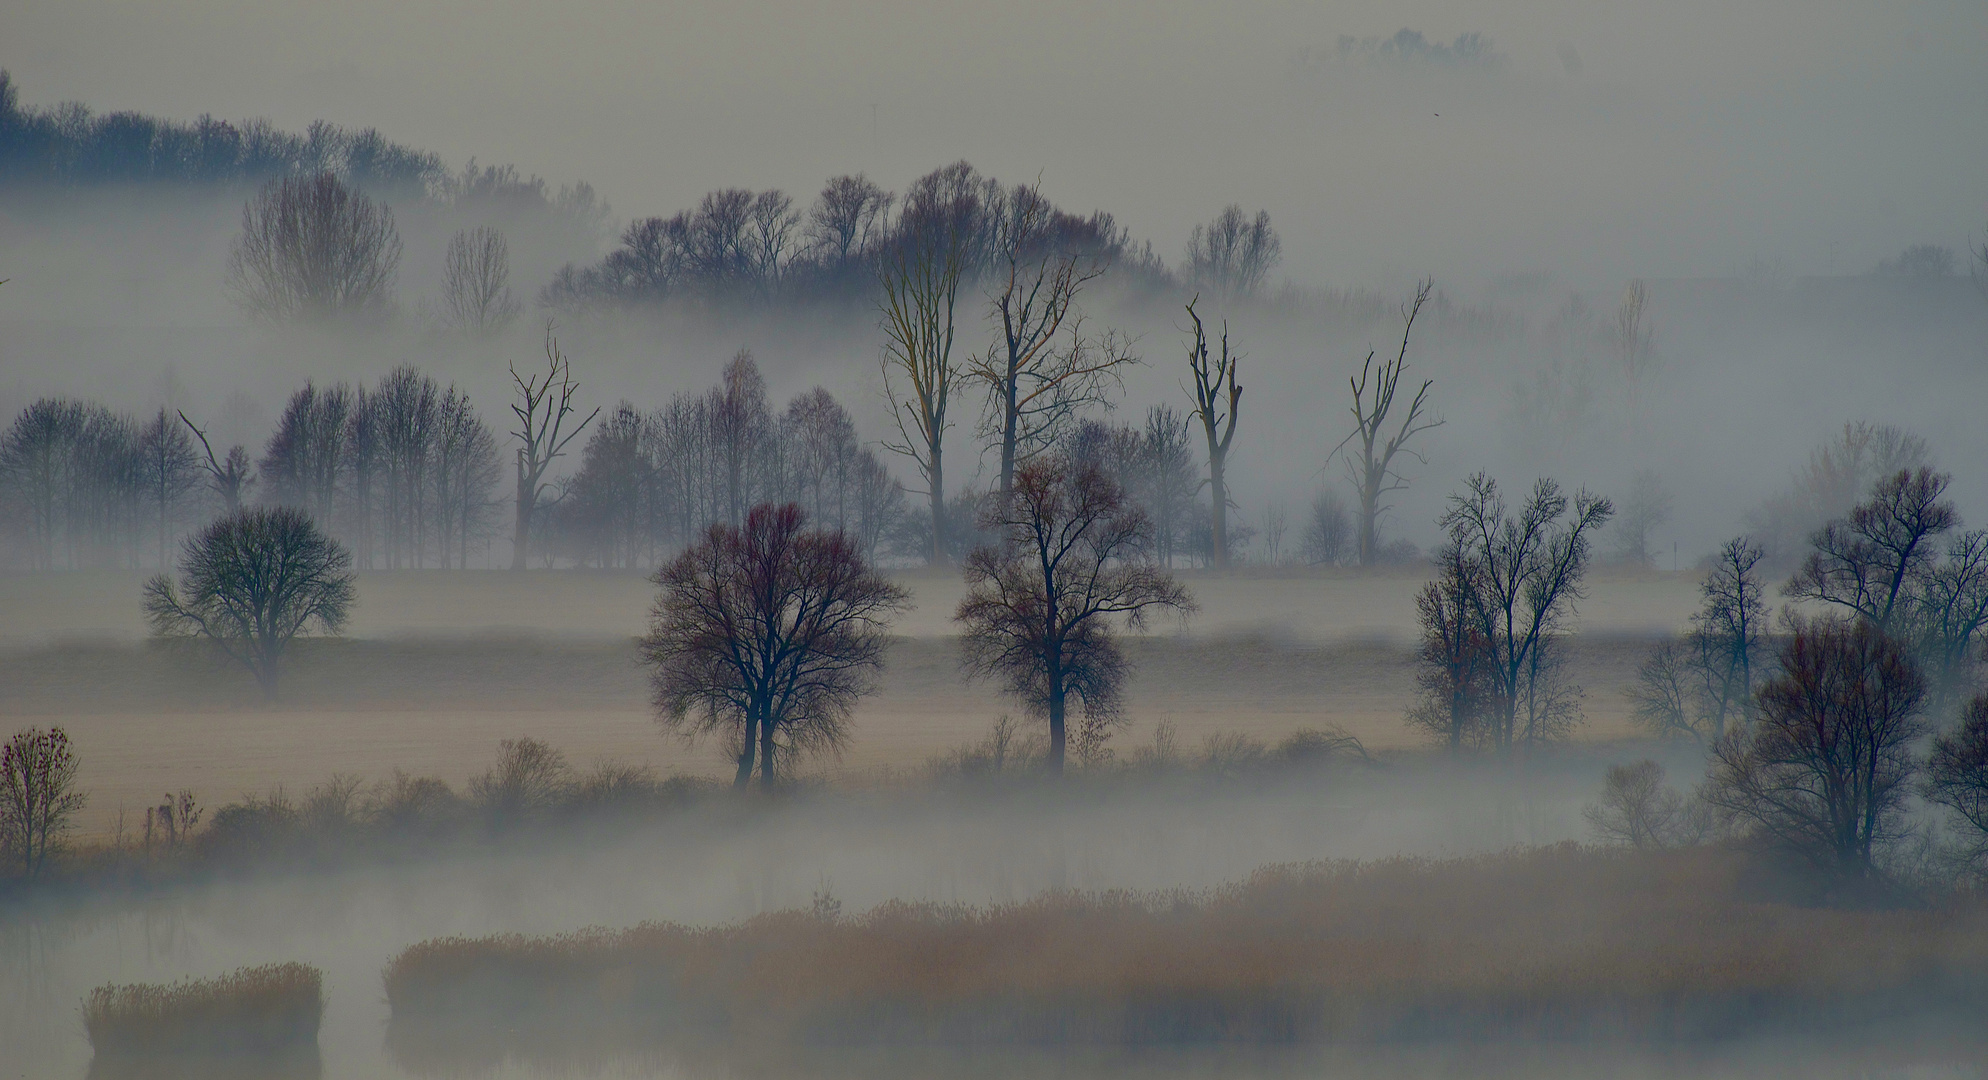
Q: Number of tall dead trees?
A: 5